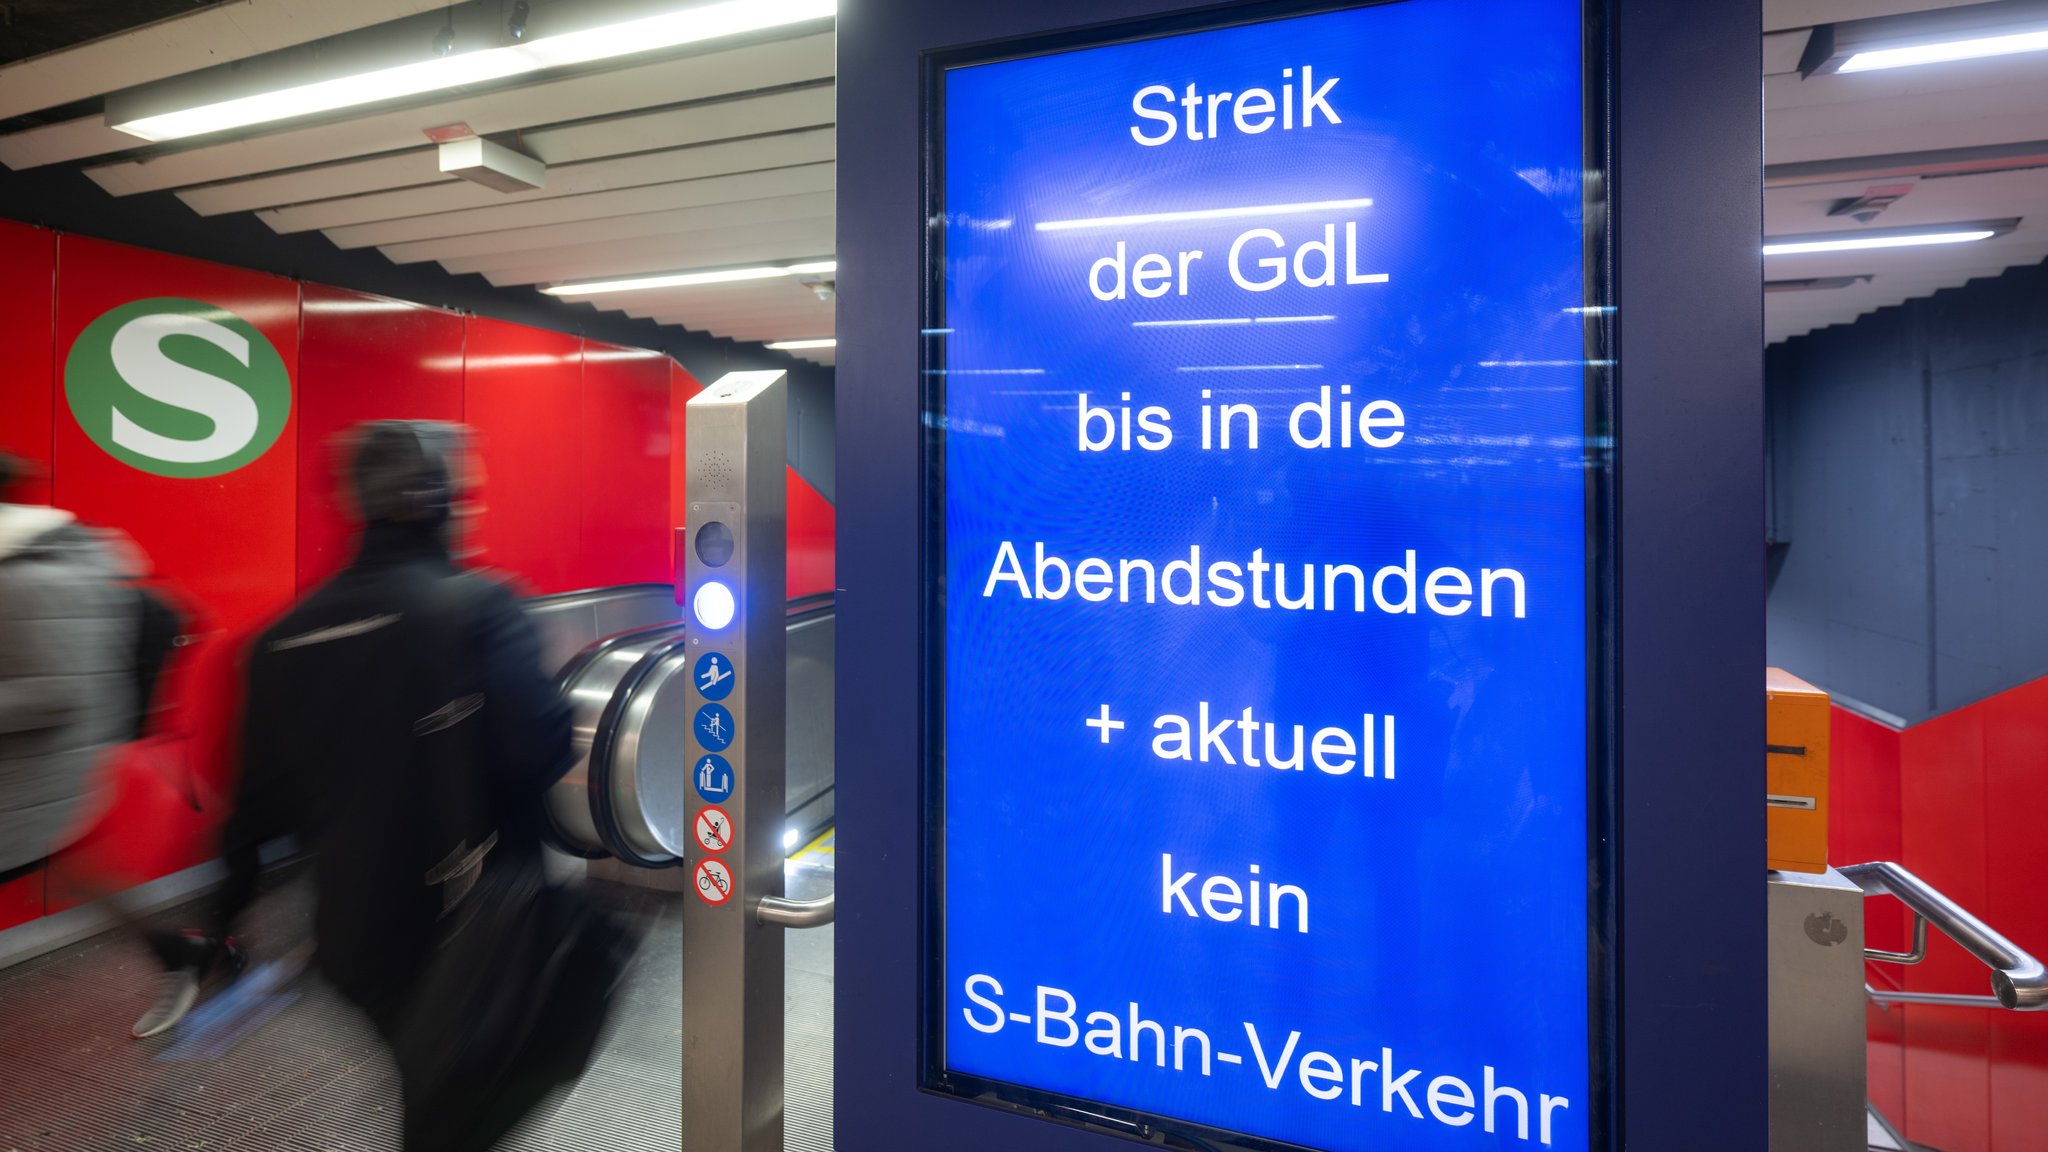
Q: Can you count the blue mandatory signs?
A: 3